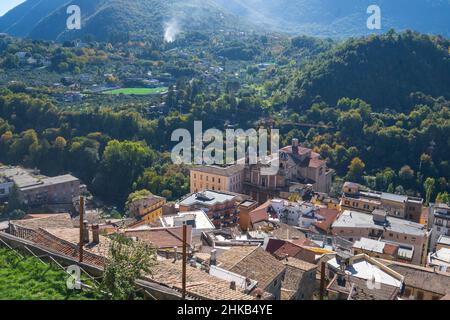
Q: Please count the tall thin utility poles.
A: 3